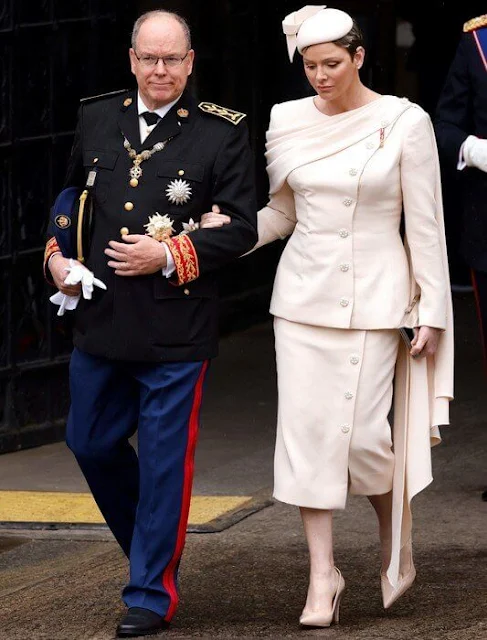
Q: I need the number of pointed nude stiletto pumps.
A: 2